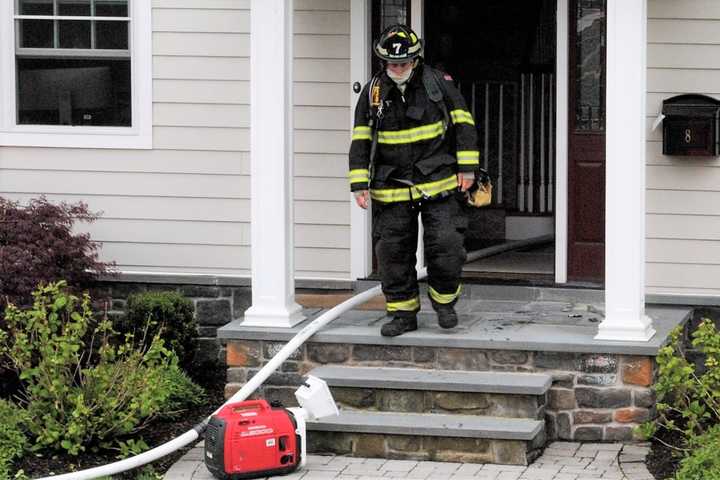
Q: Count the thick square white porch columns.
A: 2